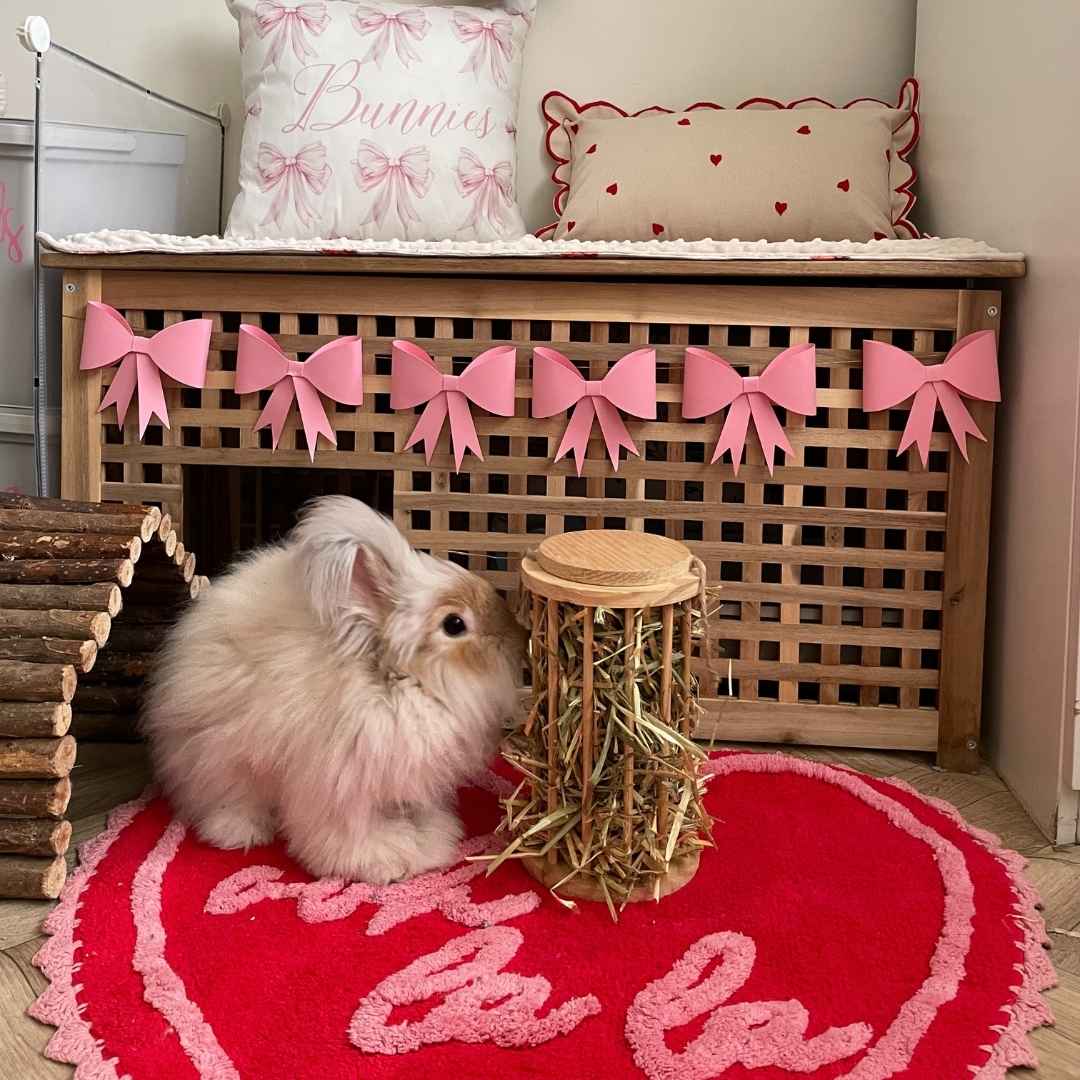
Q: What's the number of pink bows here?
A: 12